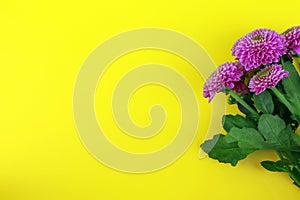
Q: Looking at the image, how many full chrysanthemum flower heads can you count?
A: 3